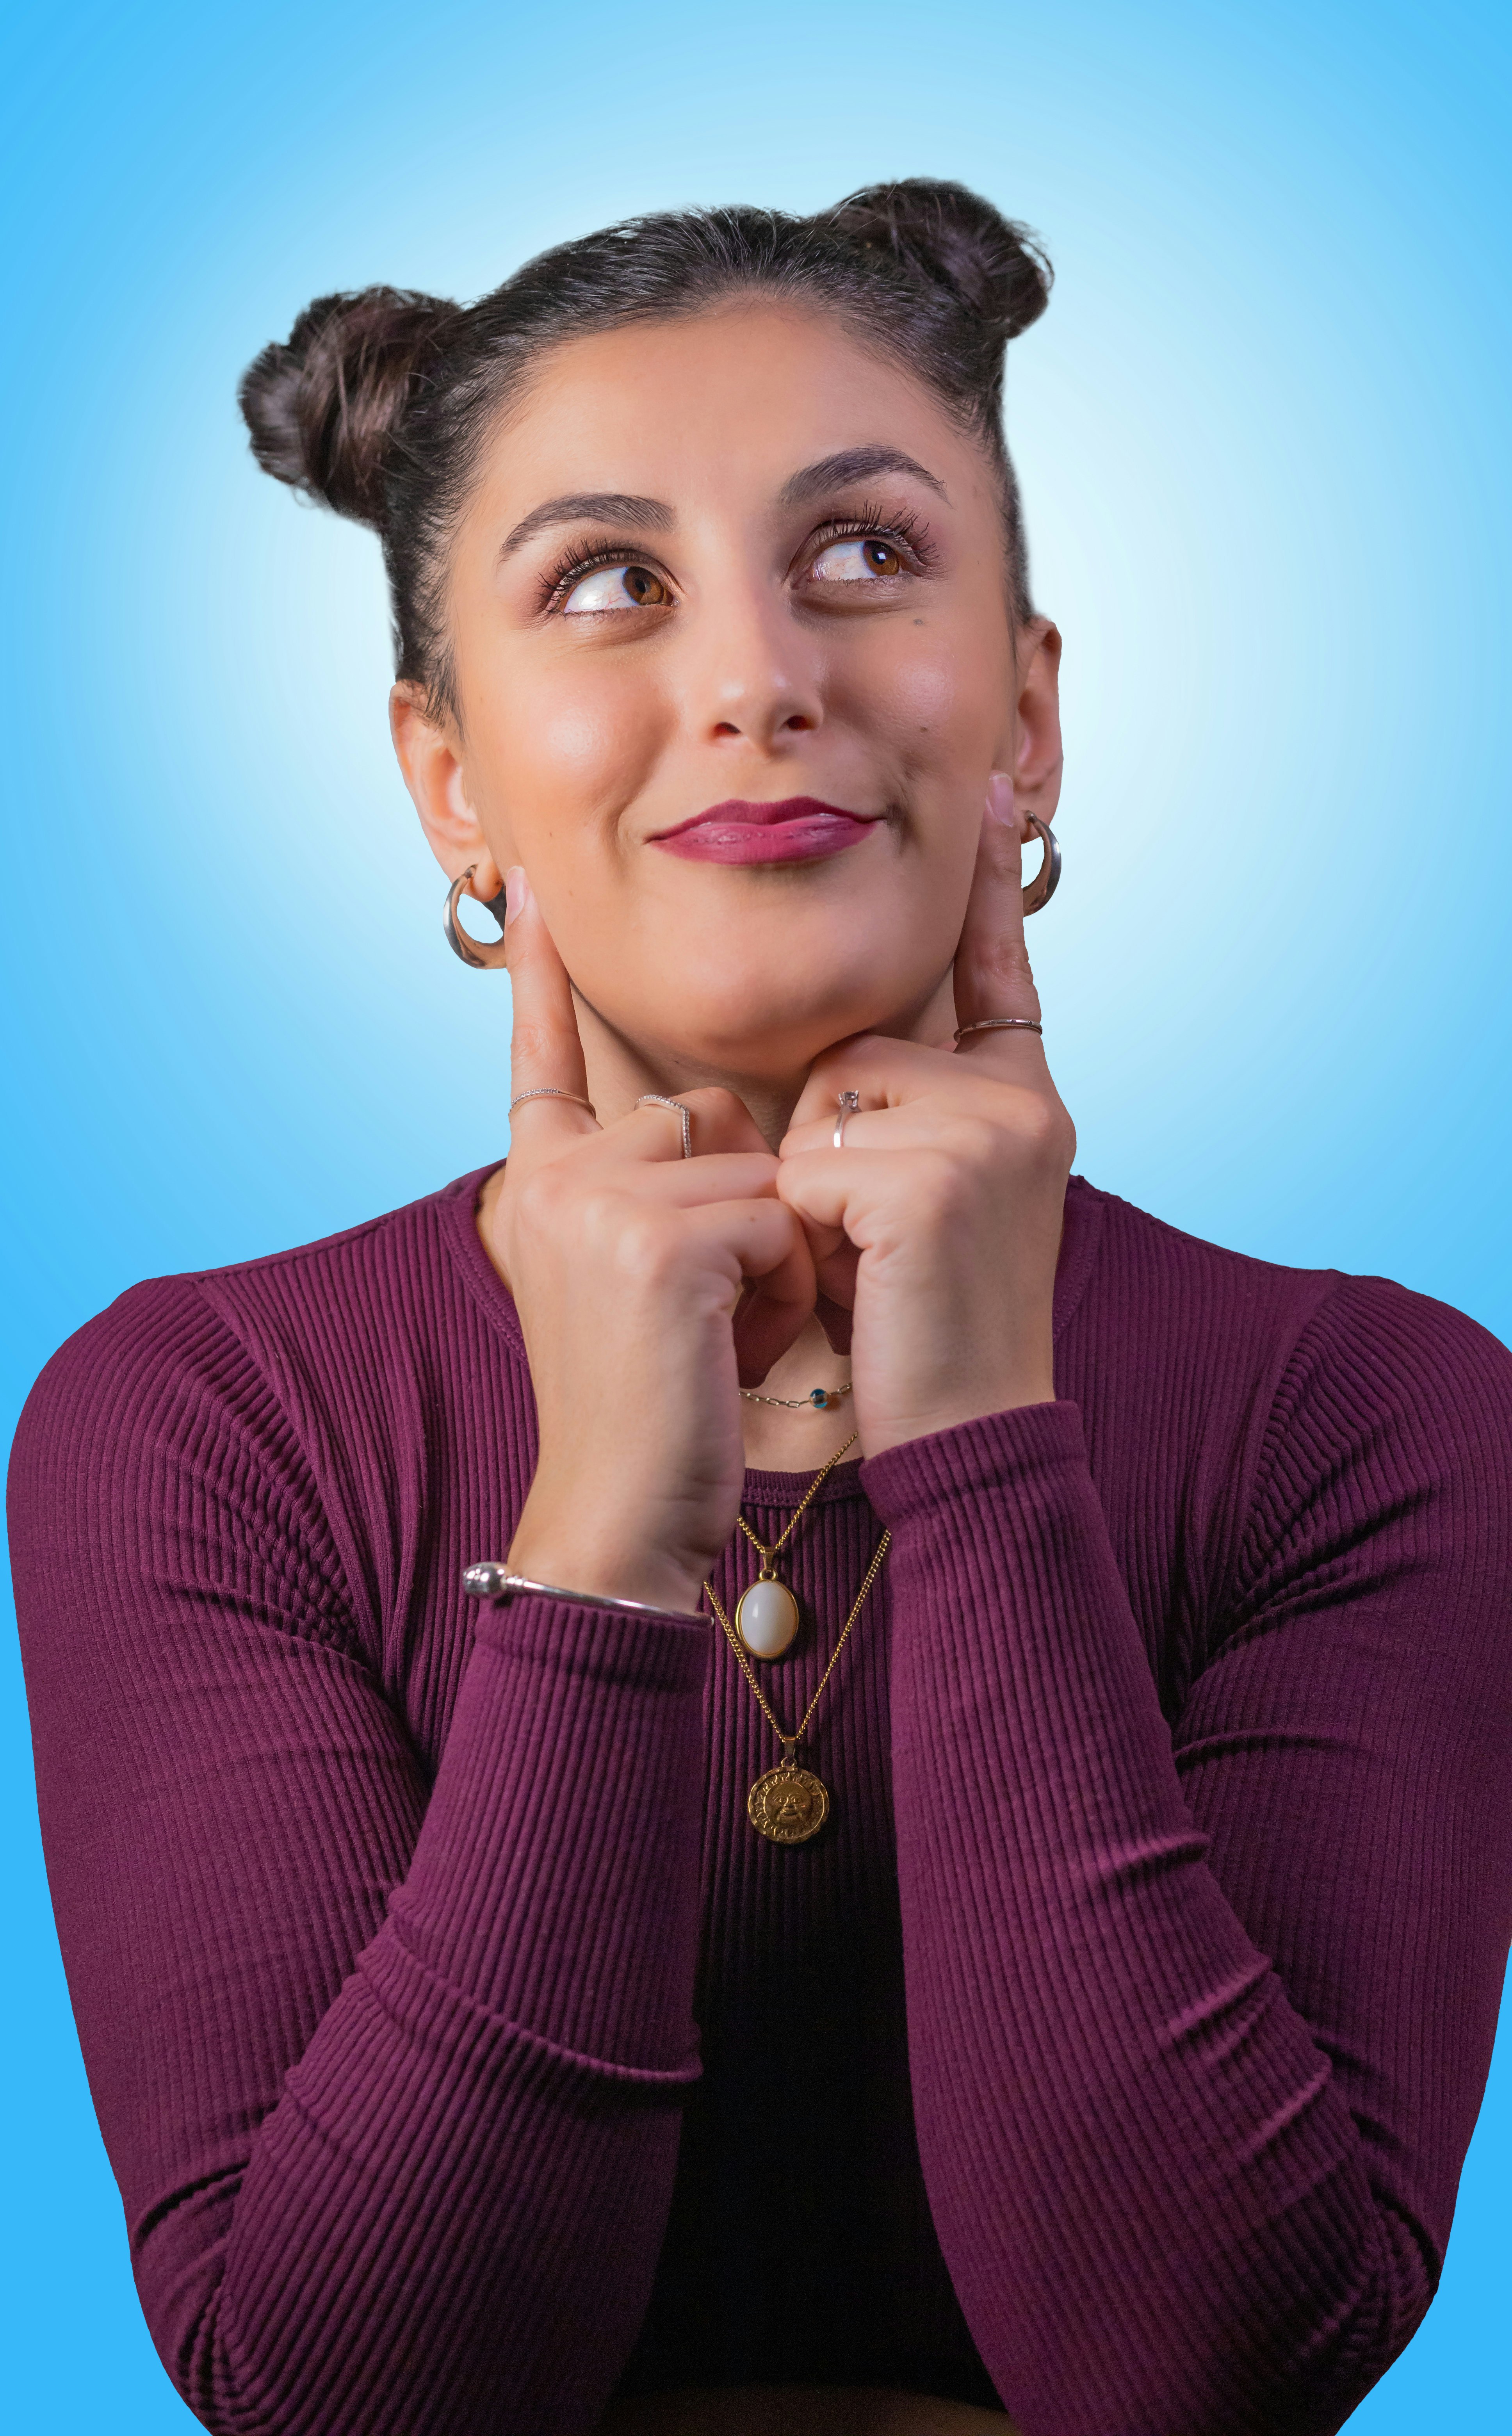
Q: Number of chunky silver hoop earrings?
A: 2